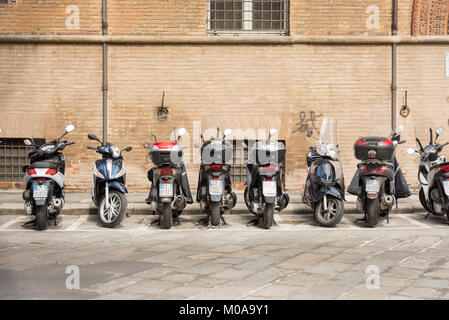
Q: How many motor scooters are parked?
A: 8